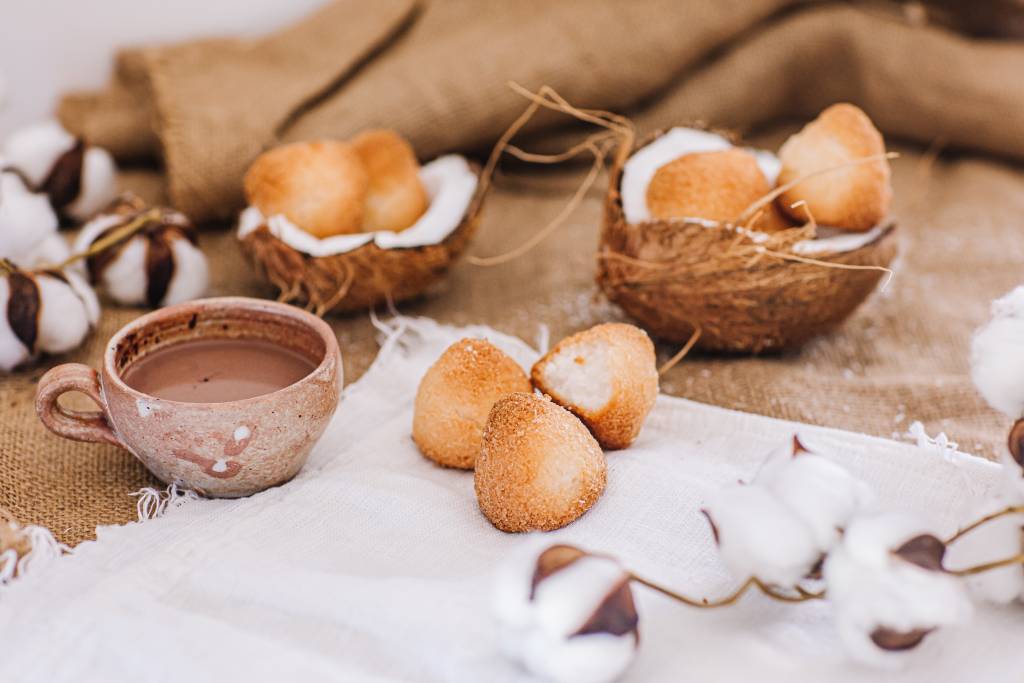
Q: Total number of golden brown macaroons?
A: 7